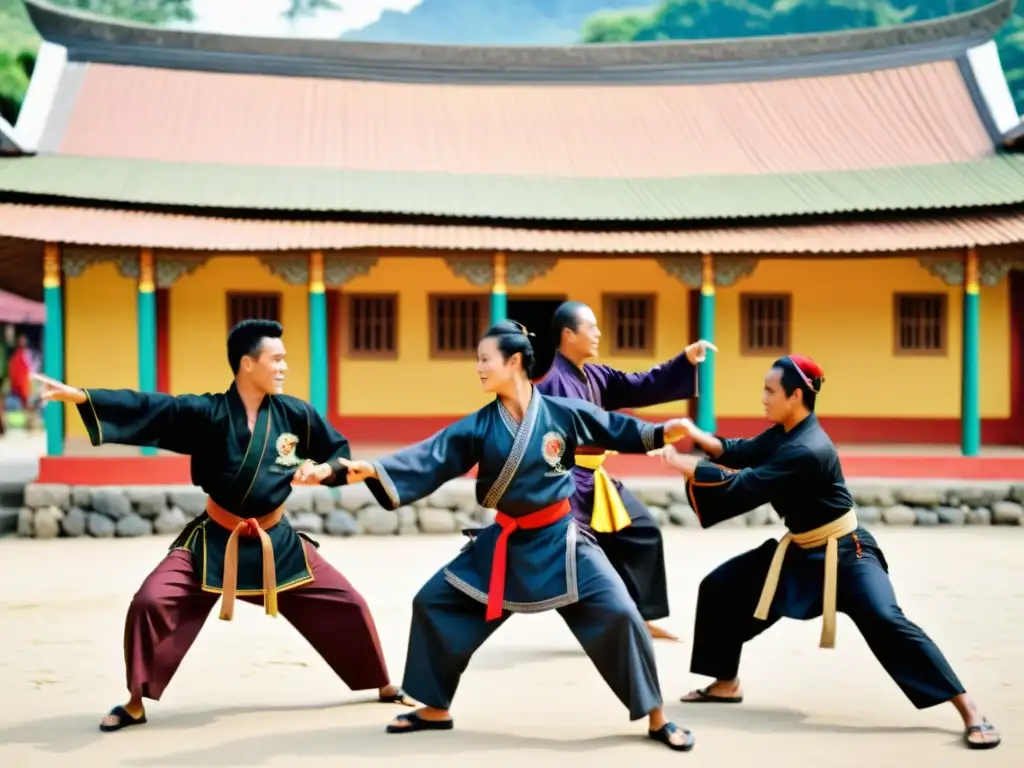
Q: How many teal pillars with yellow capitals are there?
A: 6